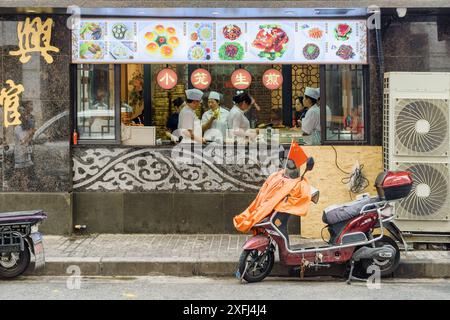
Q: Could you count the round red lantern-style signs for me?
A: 4